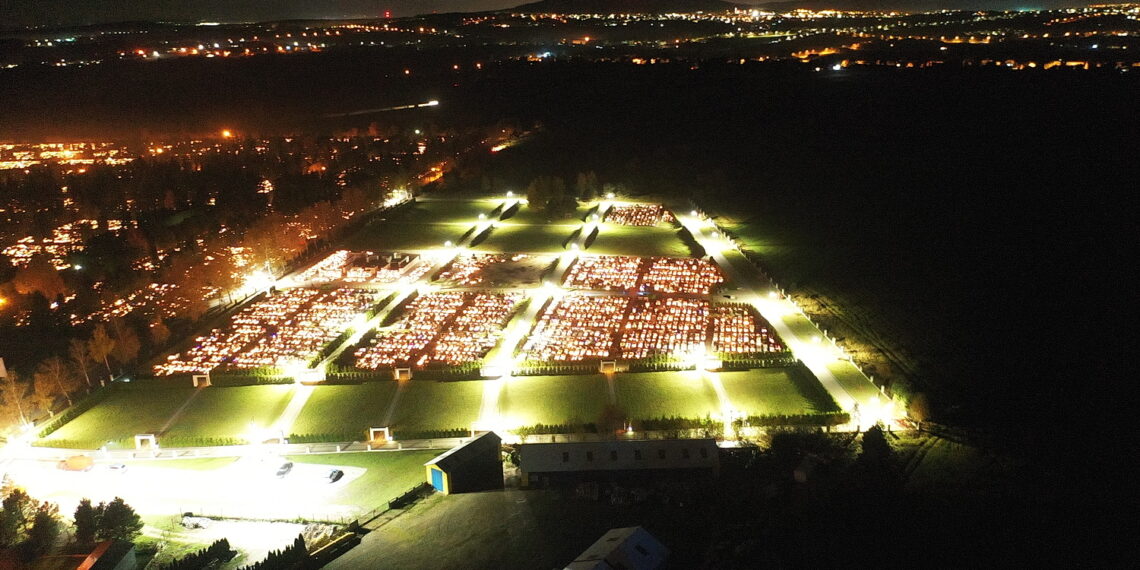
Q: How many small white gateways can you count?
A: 5